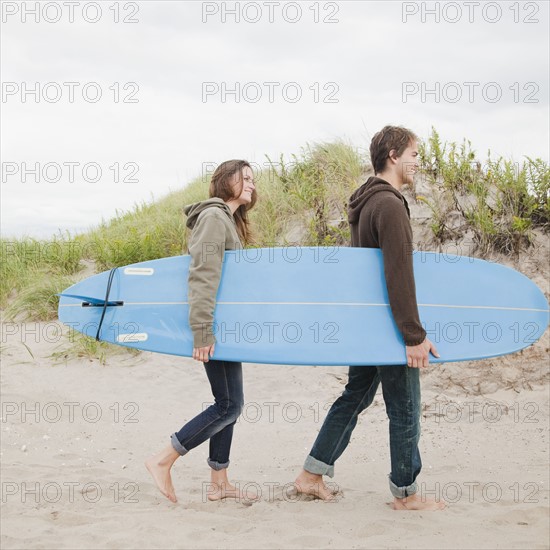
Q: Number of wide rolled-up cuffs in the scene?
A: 4